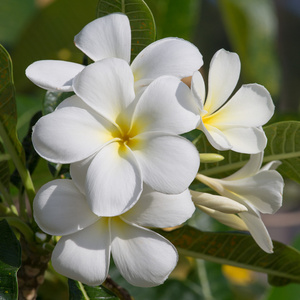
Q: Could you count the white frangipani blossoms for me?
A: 5